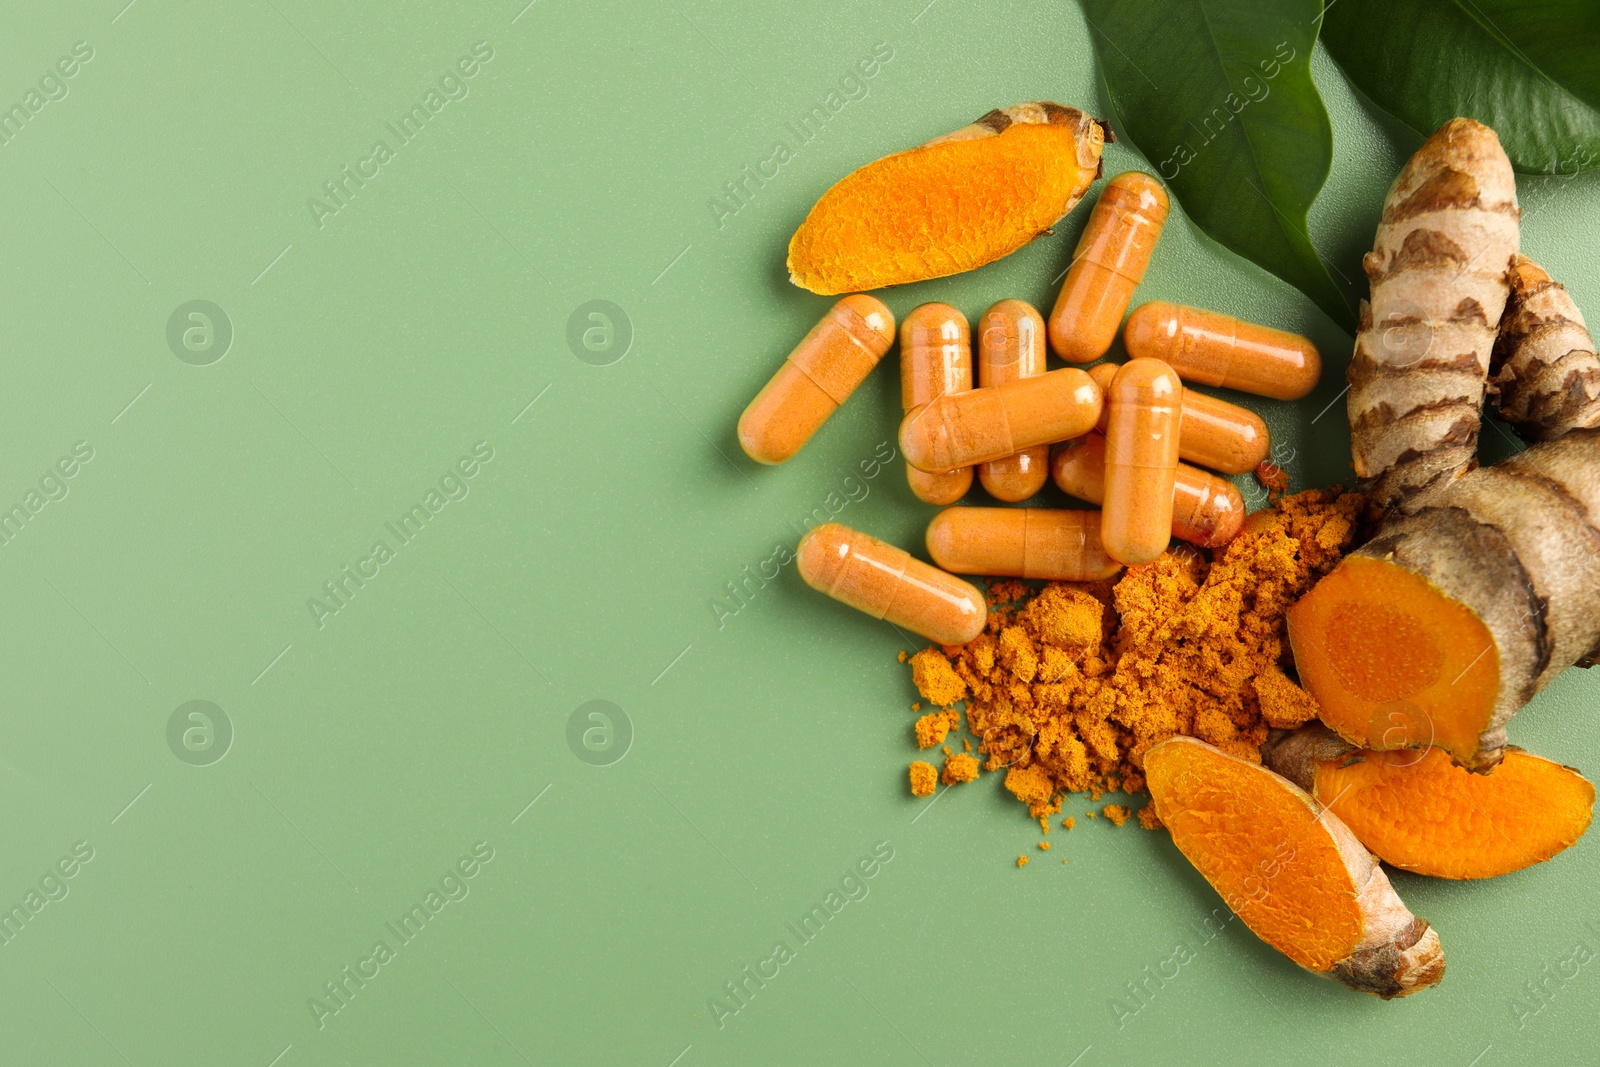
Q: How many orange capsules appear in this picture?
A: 11